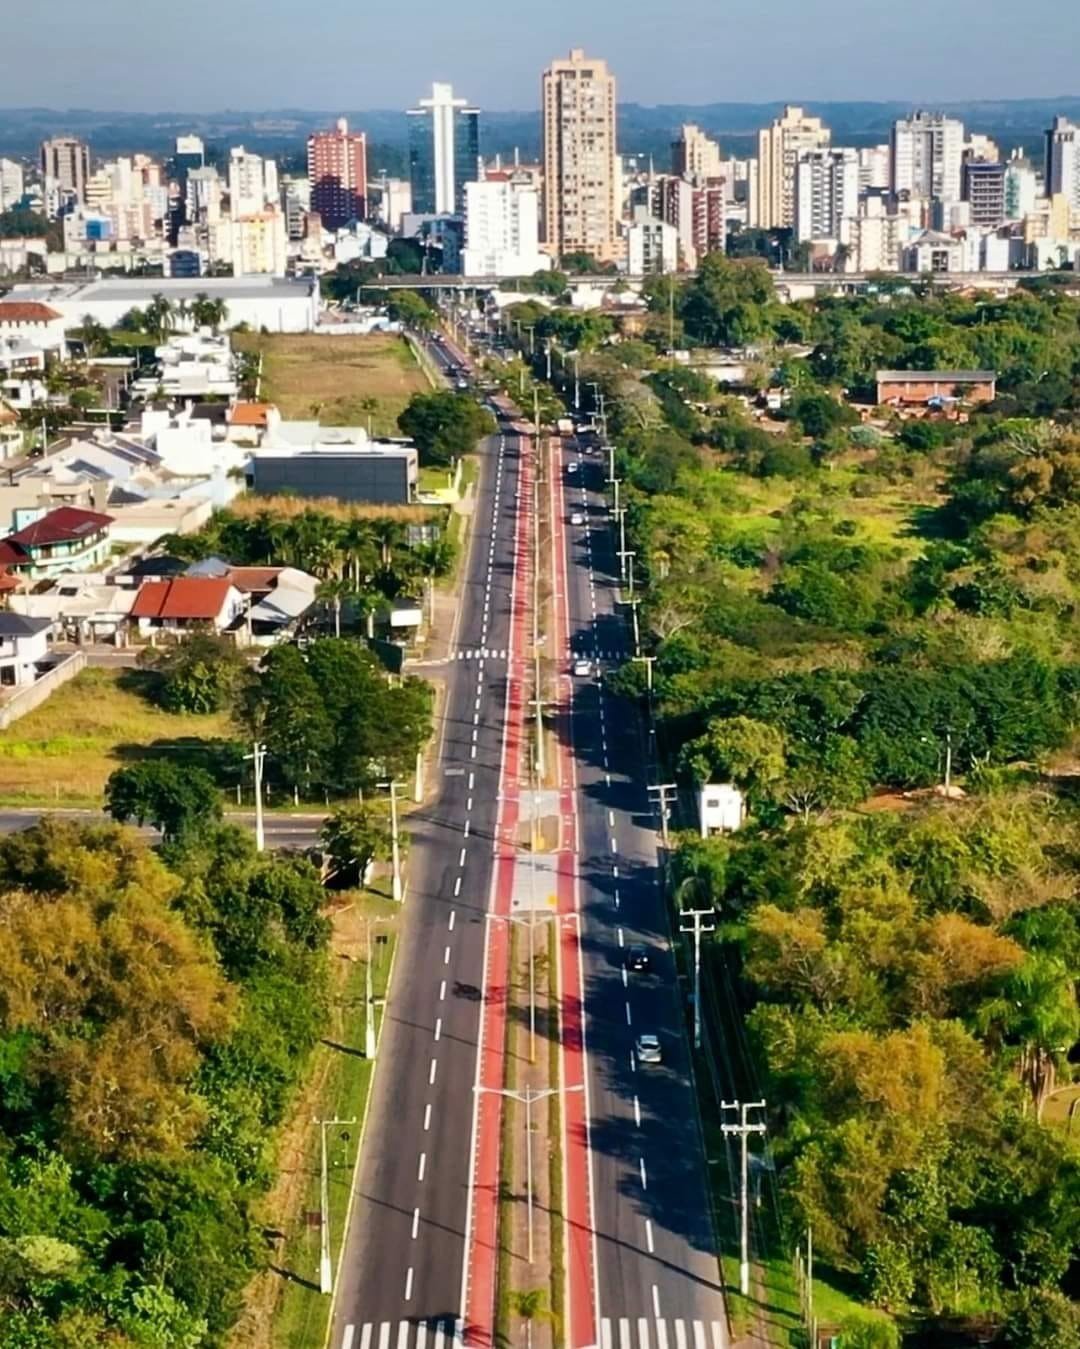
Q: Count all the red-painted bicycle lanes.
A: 2